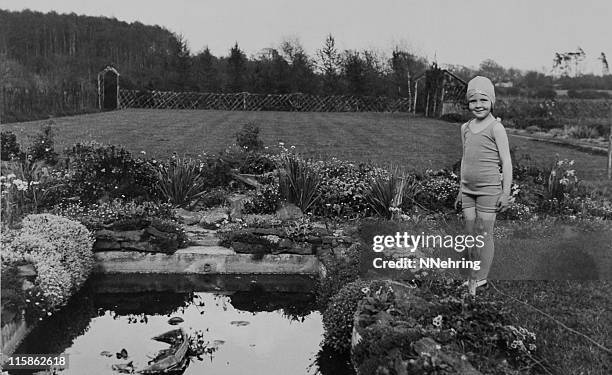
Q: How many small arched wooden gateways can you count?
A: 1